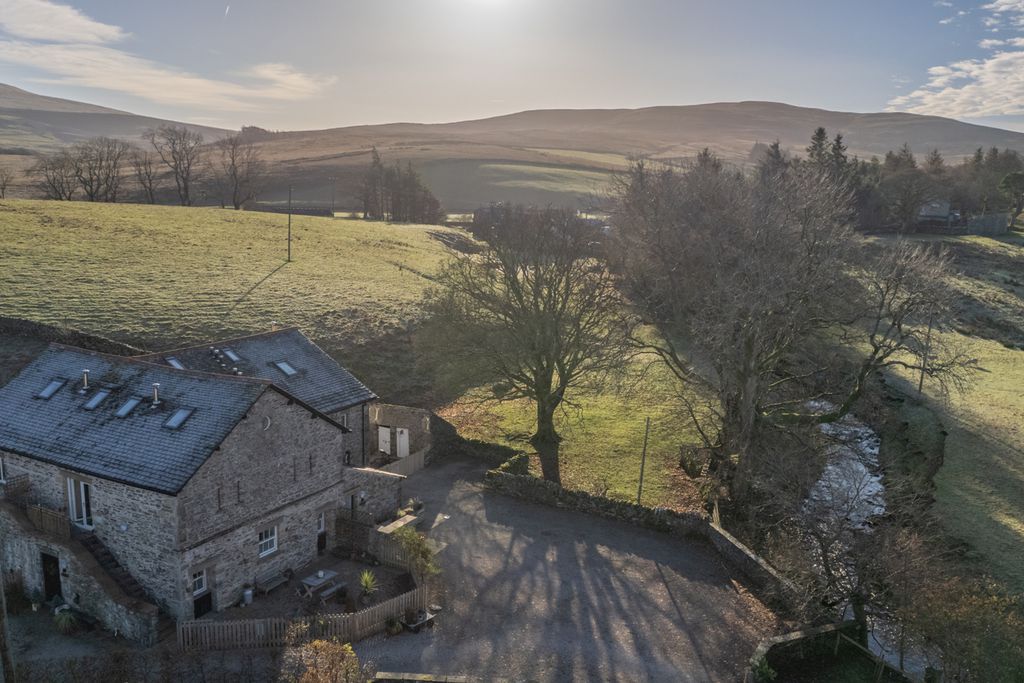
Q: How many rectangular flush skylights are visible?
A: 7